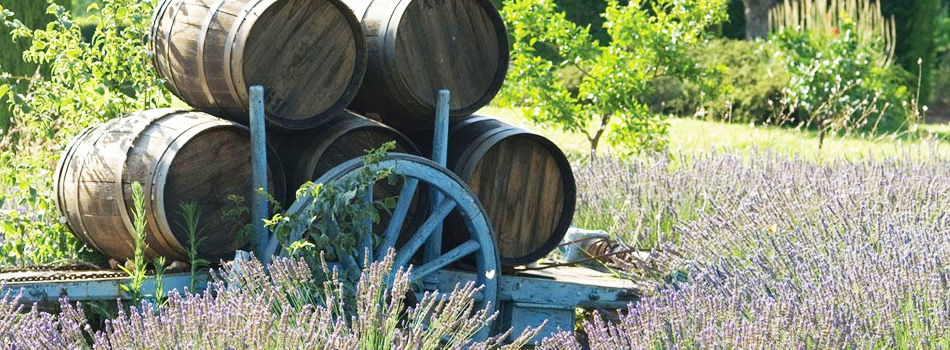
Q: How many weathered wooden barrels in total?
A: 5